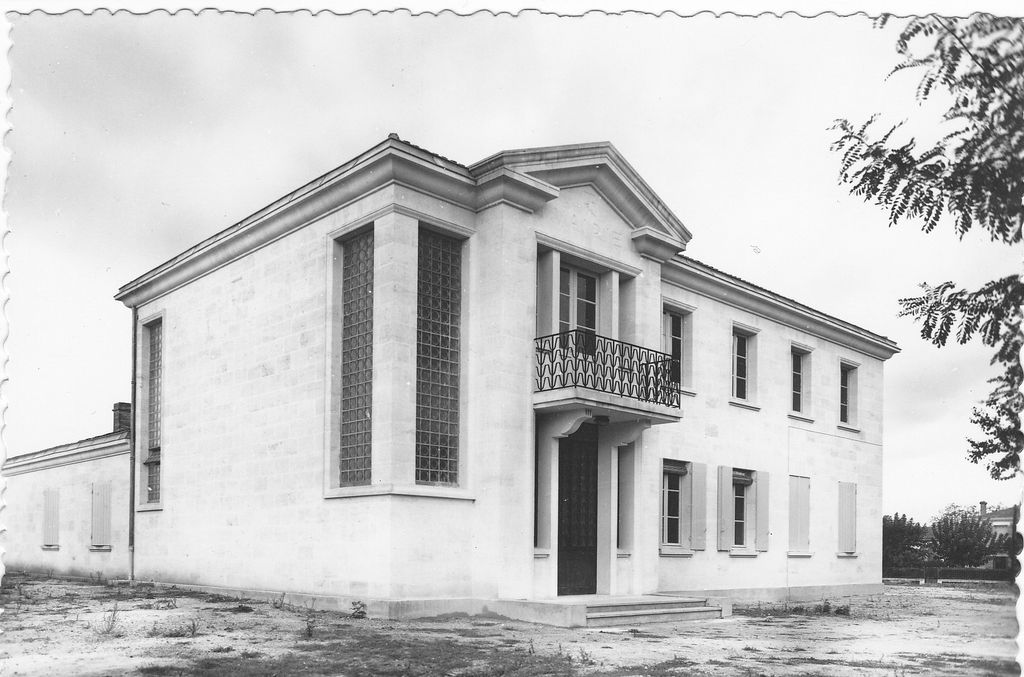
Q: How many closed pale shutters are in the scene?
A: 4